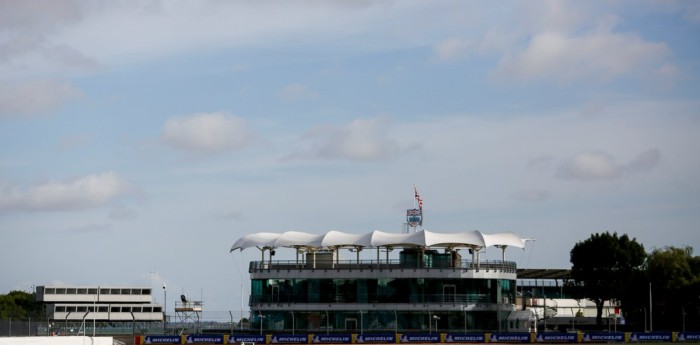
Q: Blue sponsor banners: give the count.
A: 13